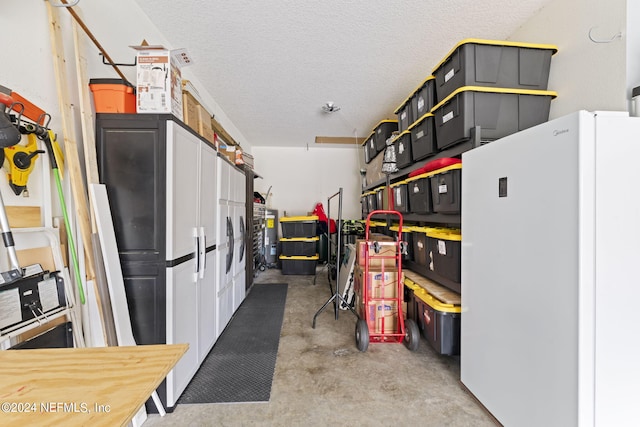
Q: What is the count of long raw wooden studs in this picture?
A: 2